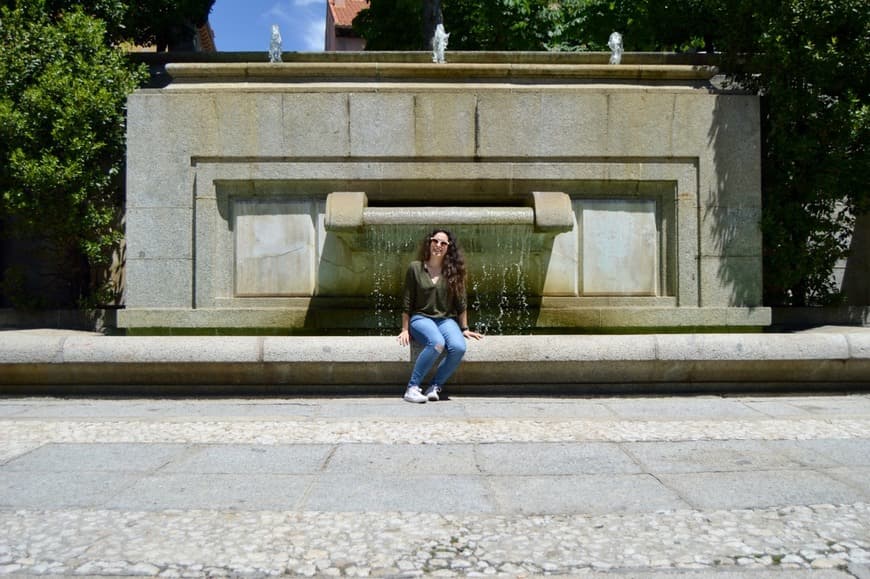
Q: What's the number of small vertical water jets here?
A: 3